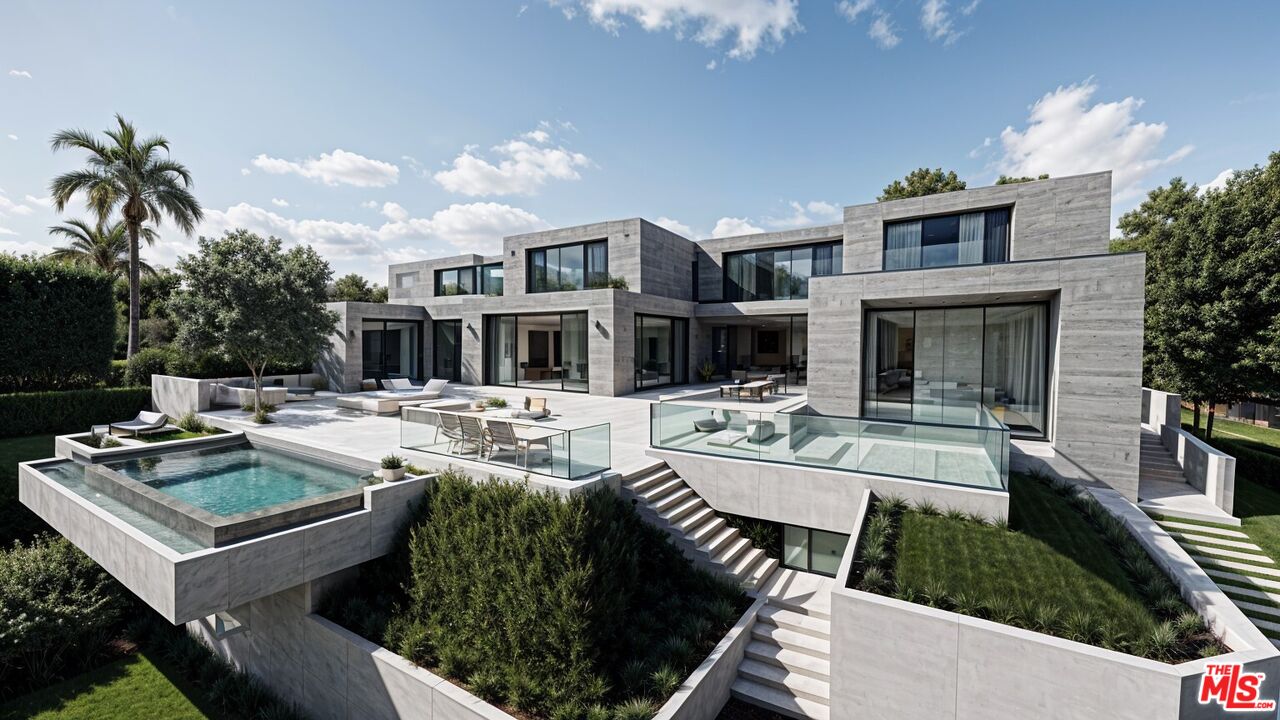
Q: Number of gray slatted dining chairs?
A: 3